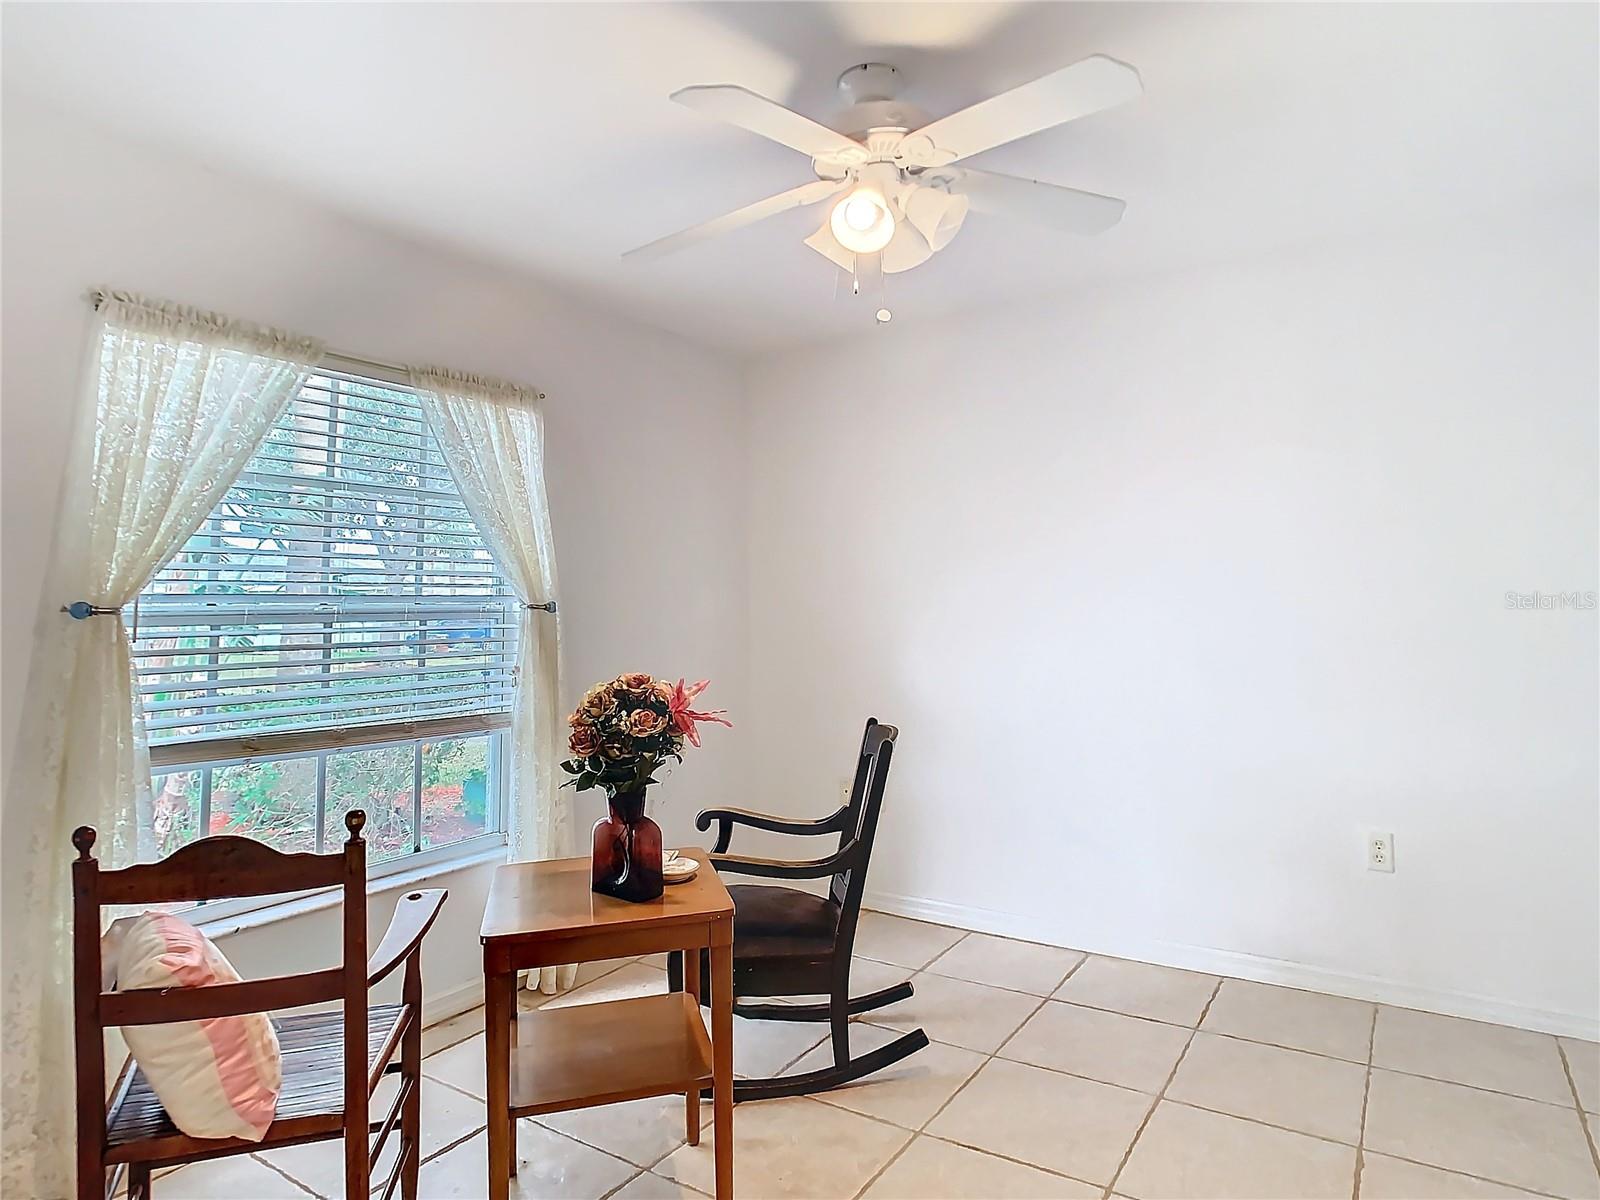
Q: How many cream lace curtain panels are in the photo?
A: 2